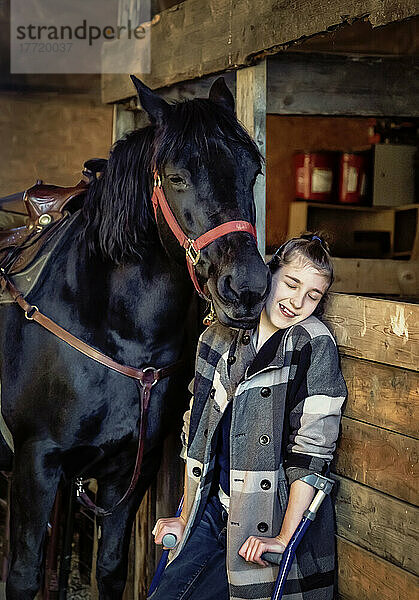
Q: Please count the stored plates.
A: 0